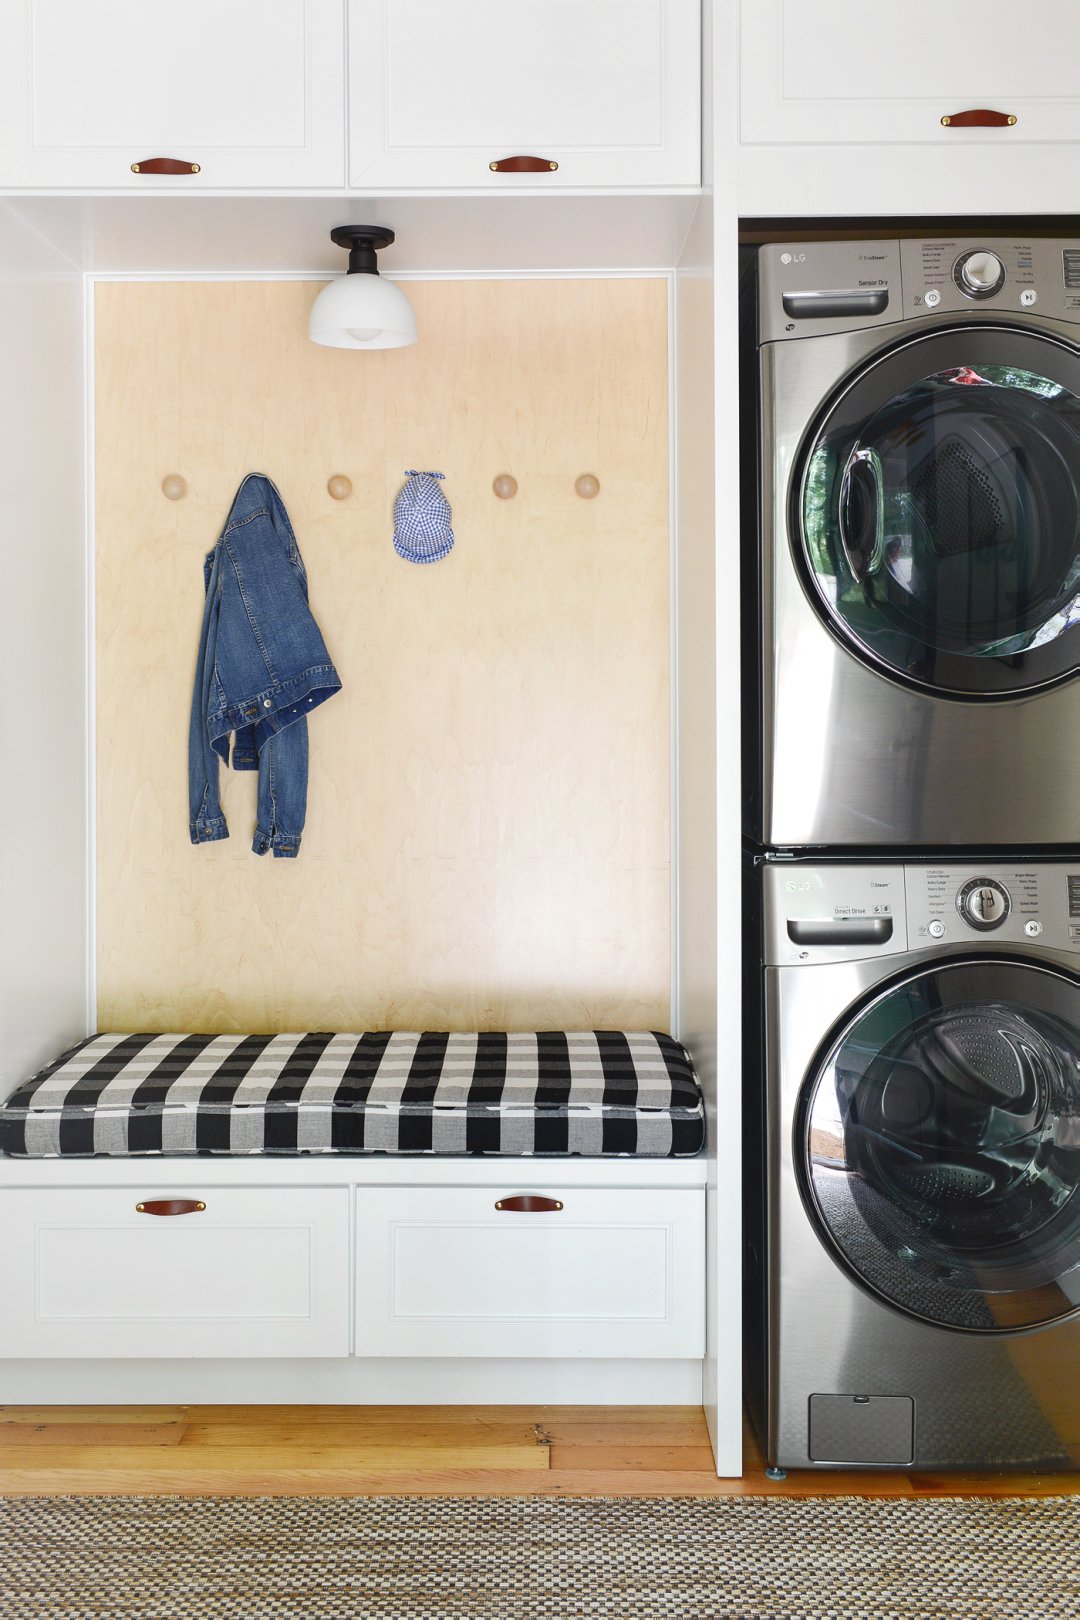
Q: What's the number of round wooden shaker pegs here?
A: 4